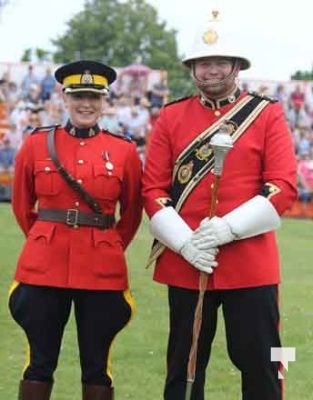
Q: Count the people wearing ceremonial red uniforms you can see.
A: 2